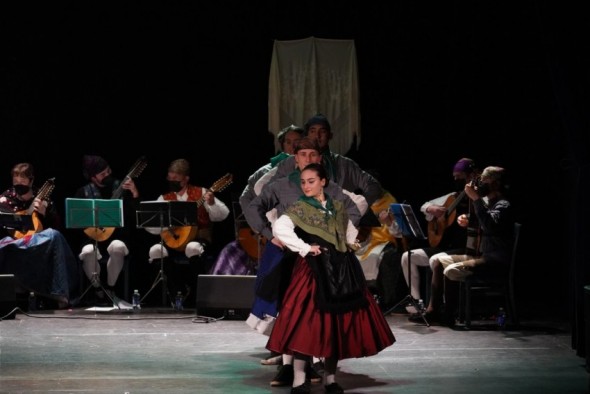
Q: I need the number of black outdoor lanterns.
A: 0